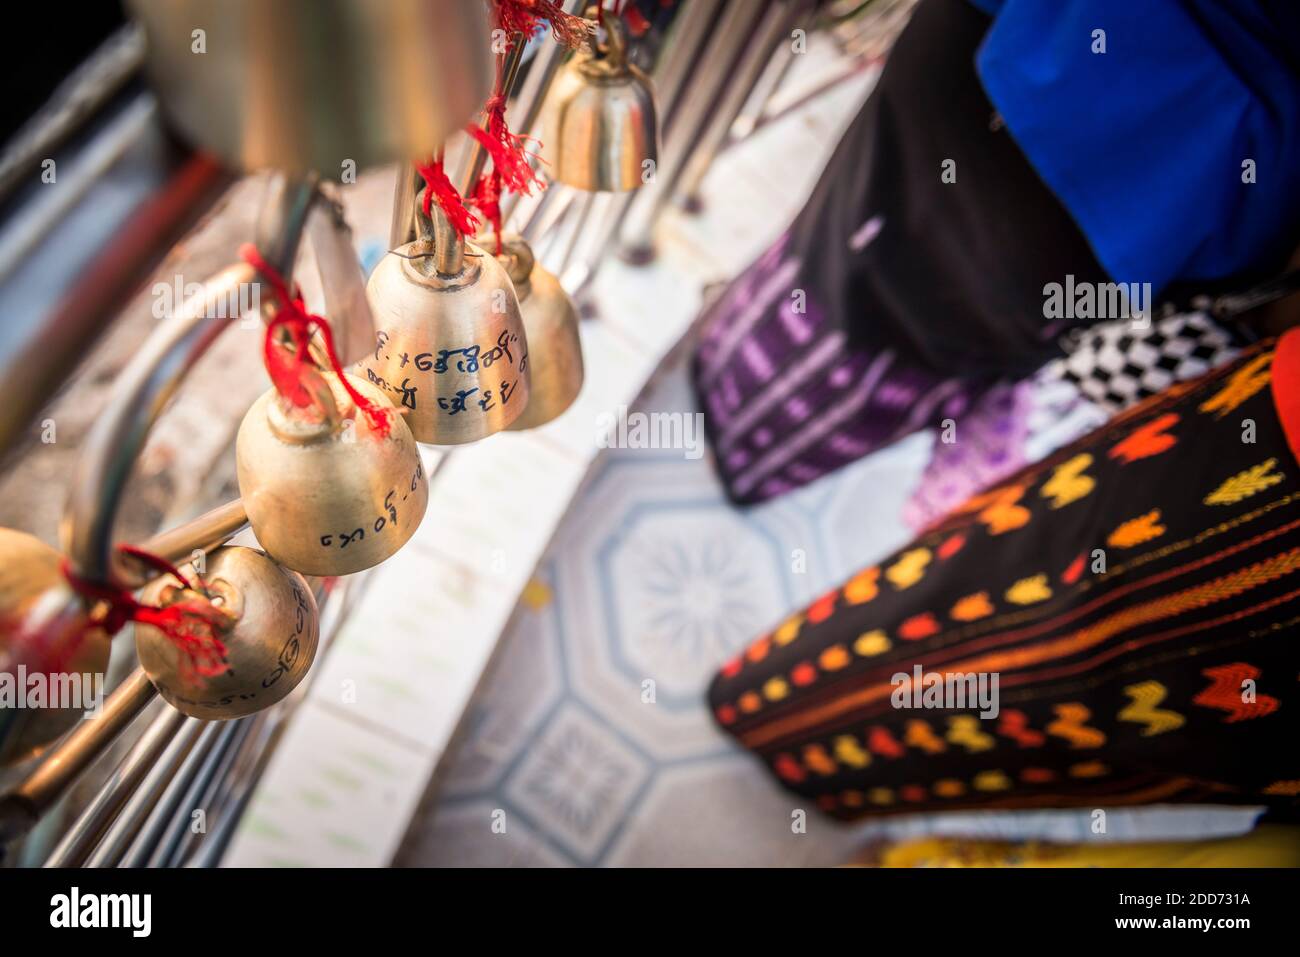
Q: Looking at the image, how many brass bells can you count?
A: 7